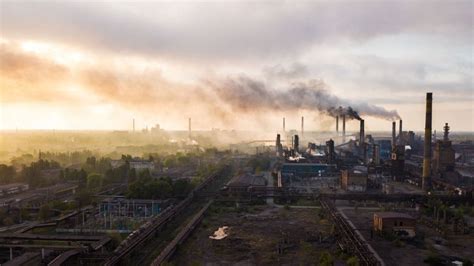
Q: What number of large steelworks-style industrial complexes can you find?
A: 1